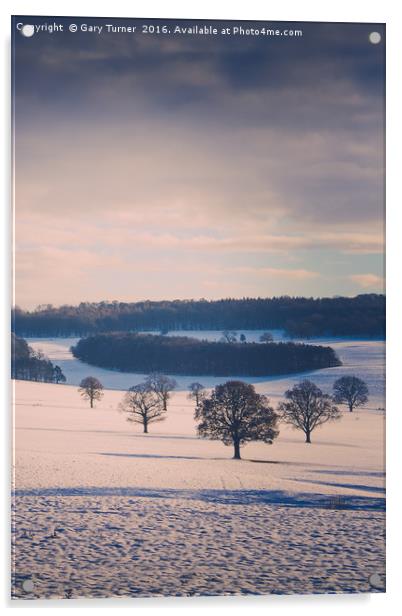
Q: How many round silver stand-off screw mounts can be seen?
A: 4